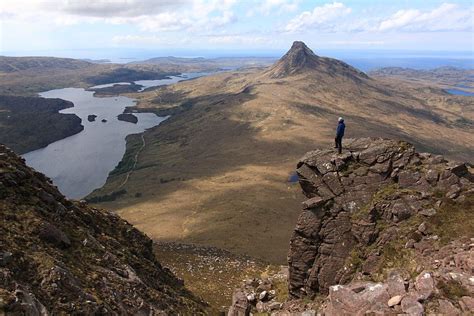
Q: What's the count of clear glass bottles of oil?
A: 0